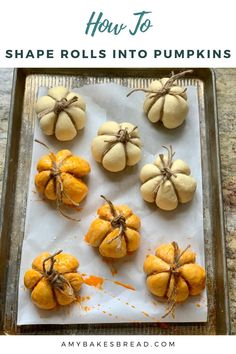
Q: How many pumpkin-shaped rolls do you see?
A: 8